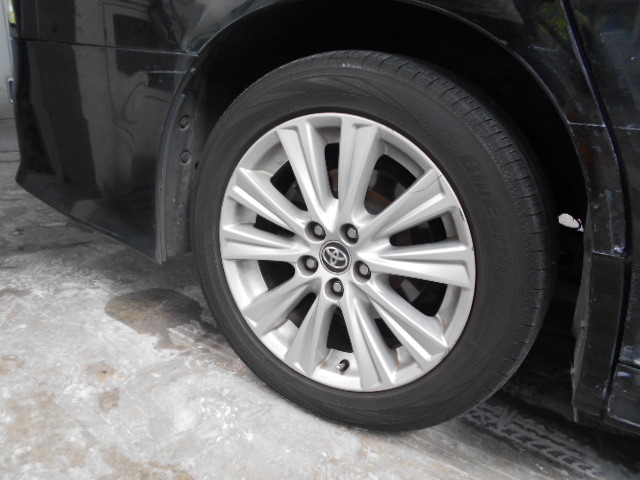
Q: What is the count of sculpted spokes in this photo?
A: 10